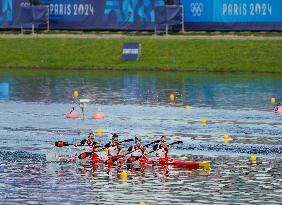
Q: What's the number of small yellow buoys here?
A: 10